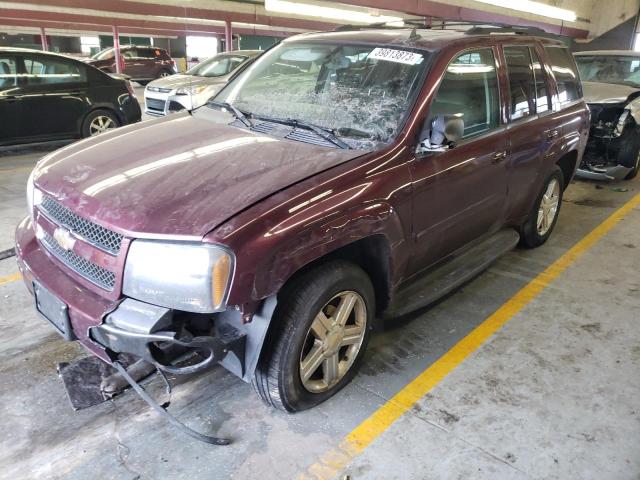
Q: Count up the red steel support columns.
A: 3